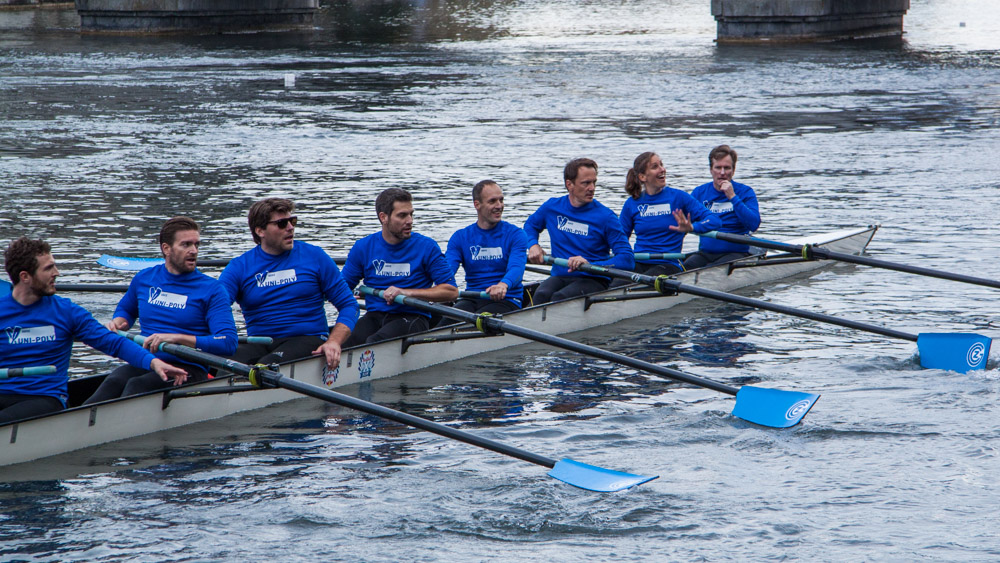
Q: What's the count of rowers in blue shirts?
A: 8